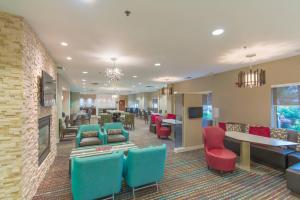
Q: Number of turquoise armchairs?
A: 4